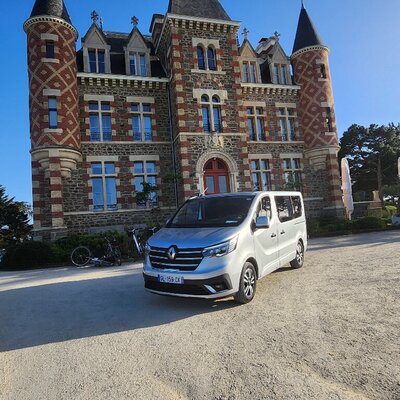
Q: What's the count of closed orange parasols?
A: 0